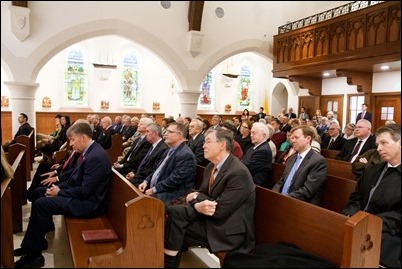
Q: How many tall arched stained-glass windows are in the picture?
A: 4